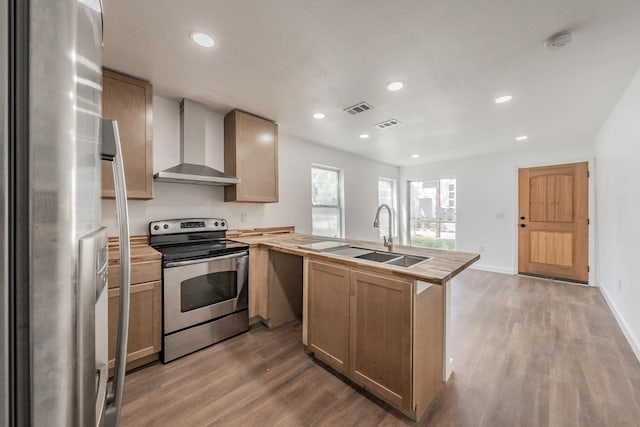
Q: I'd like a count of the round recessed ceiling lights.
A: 7